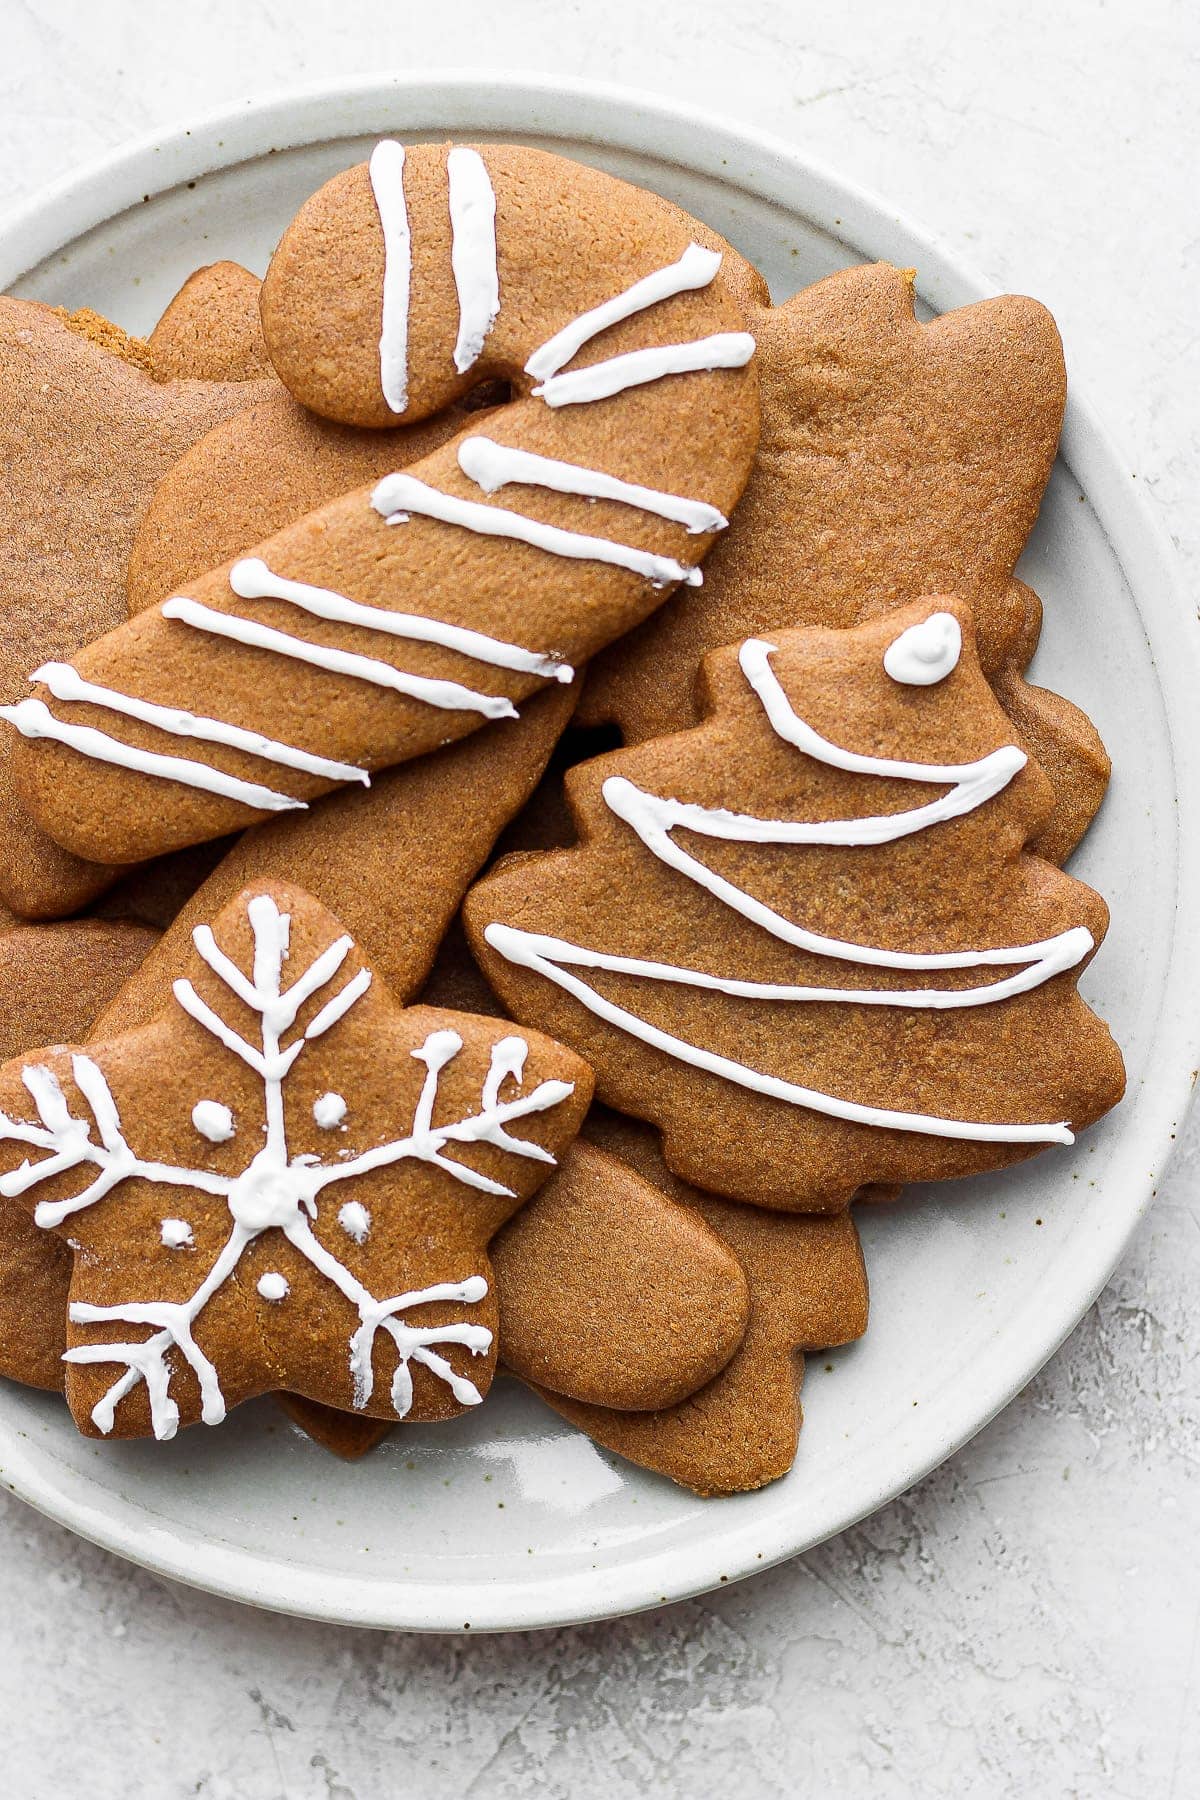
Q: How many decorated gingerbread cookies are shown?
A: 3